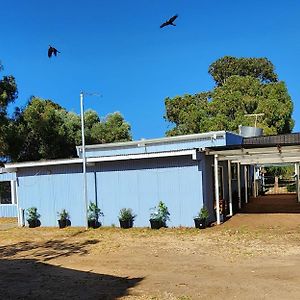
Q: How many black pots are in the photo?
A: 6